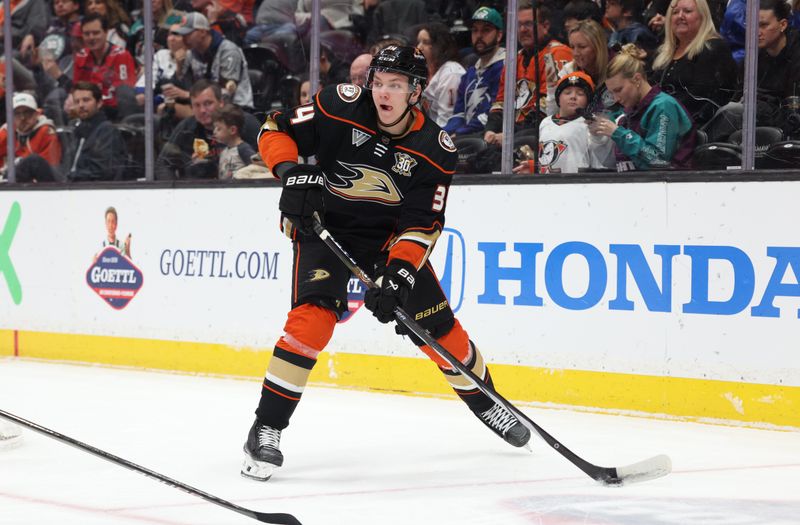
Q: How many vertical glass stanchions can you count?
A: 5